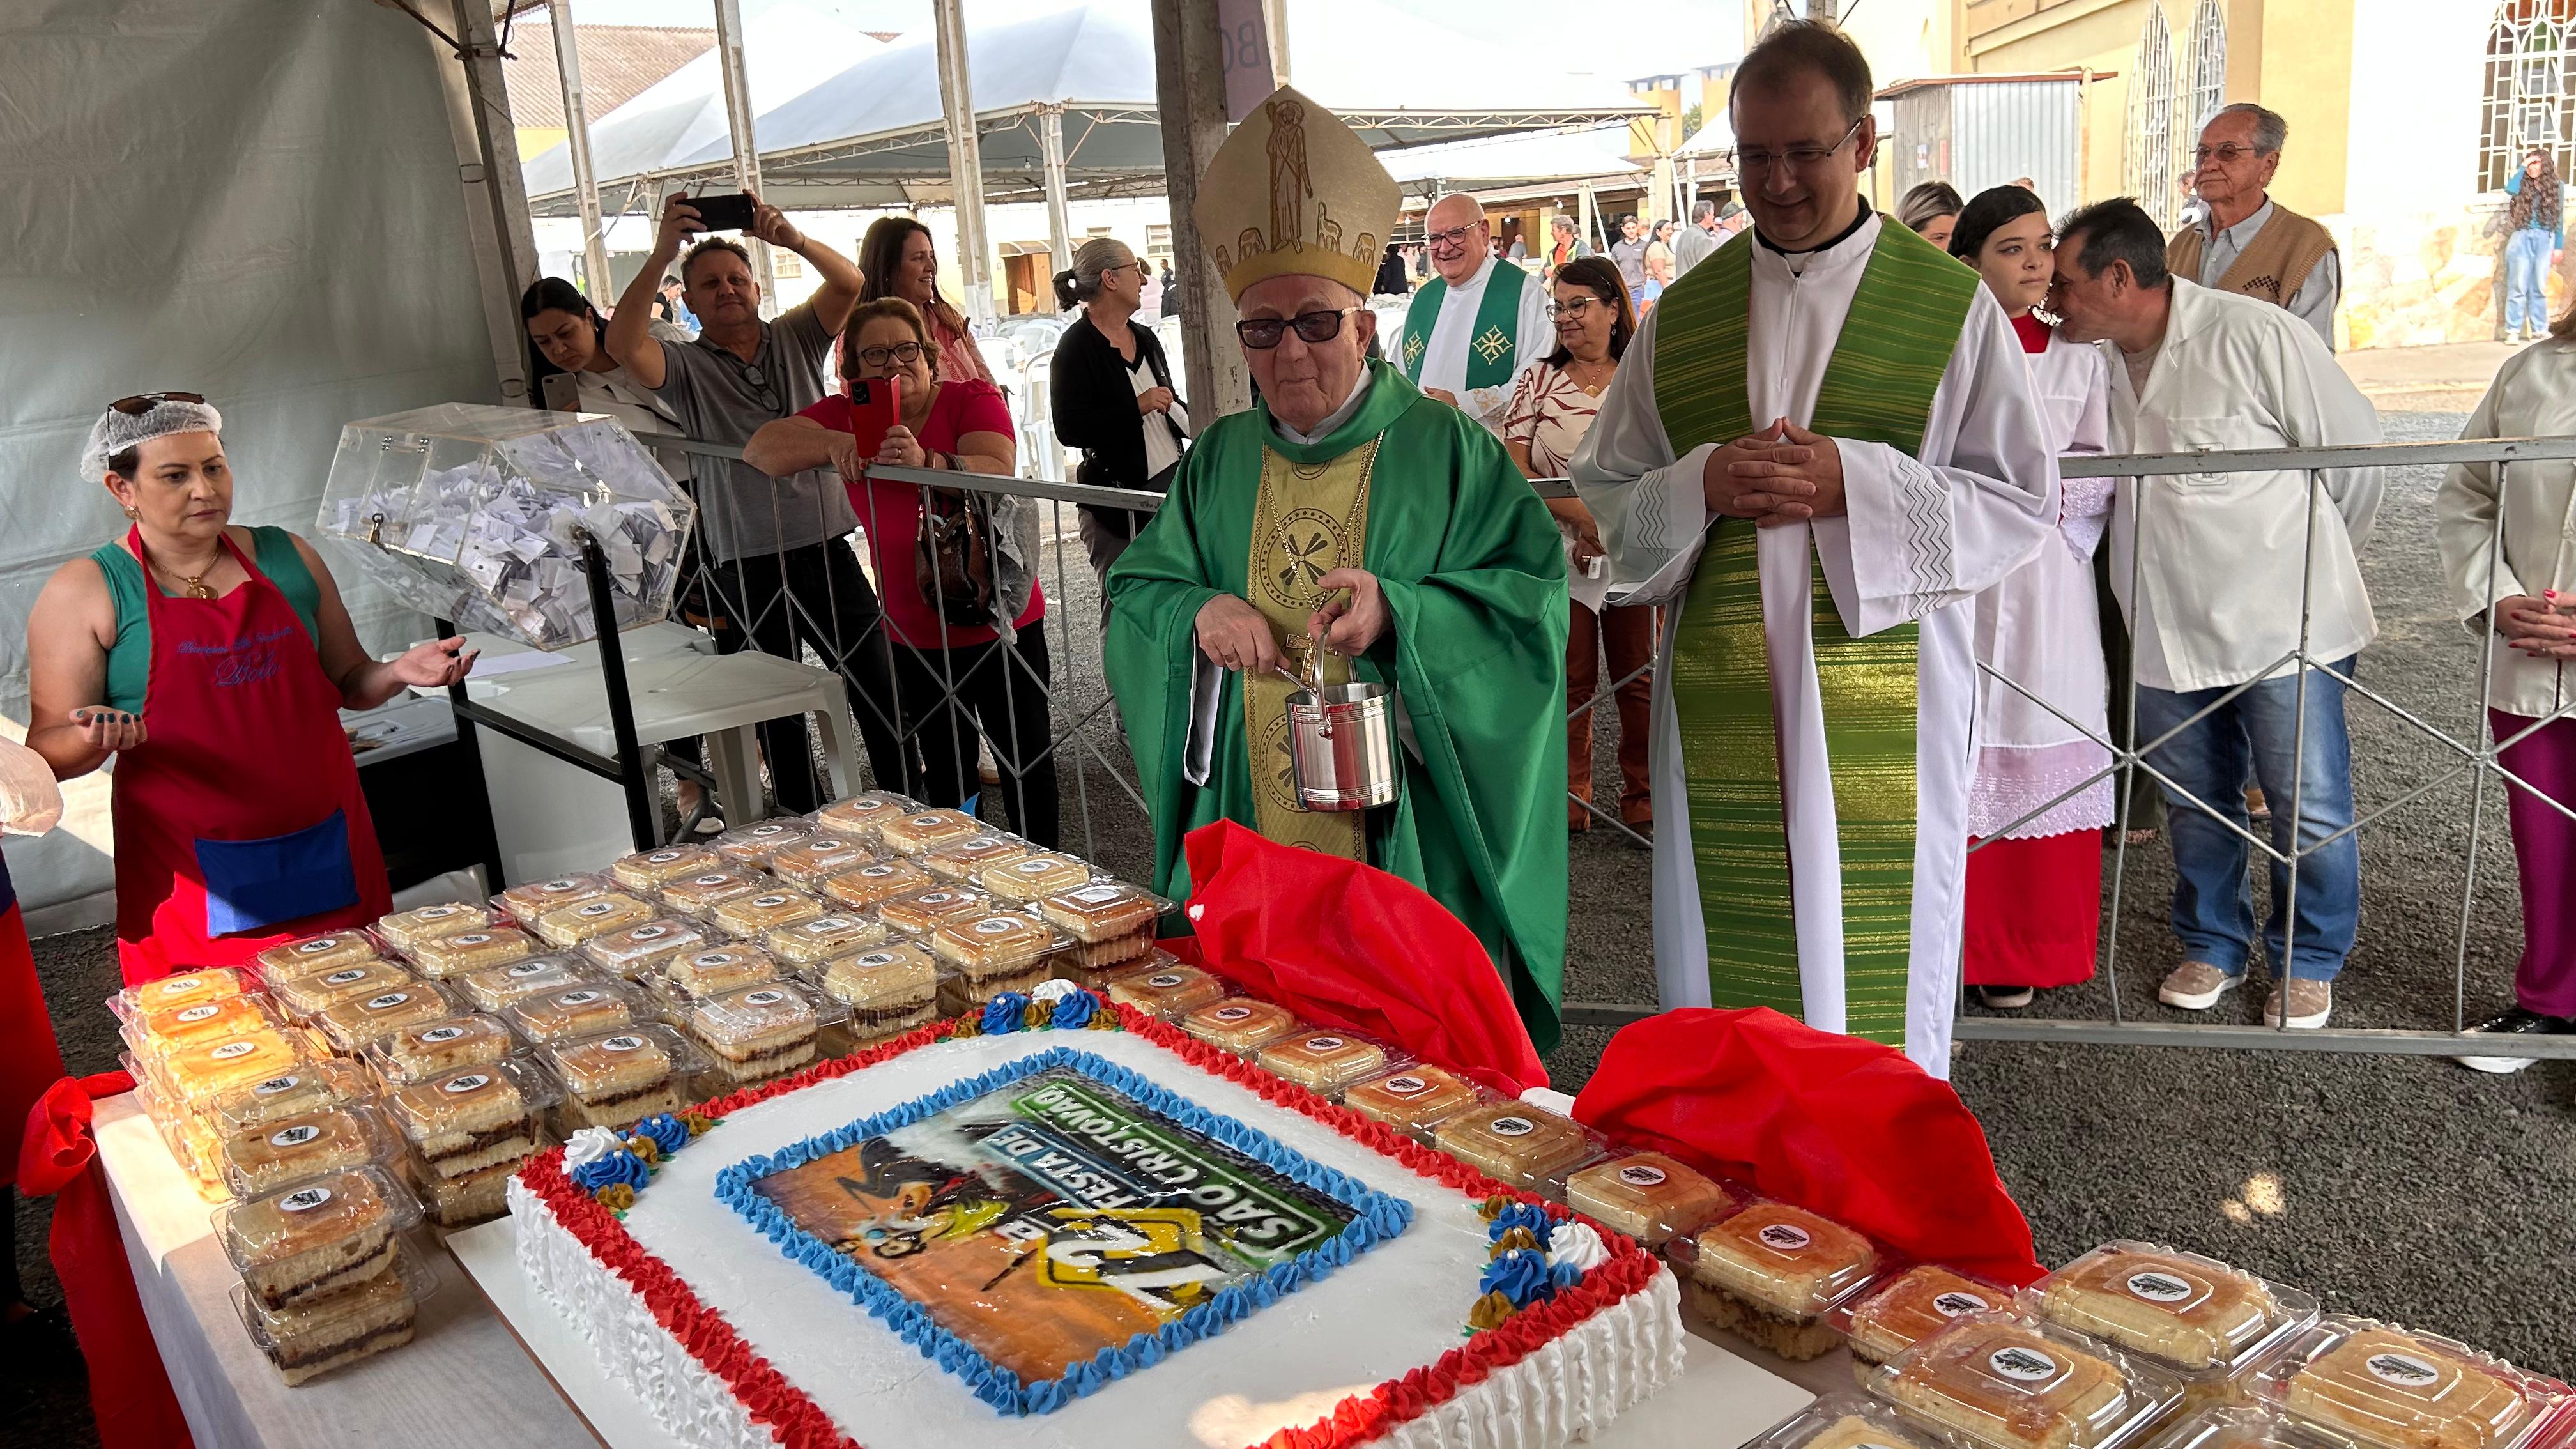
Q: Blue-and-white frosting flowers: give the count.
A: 9